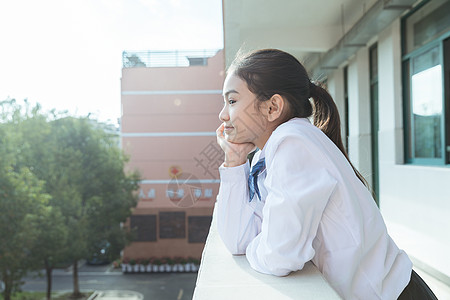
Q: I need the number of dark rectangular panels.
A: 3